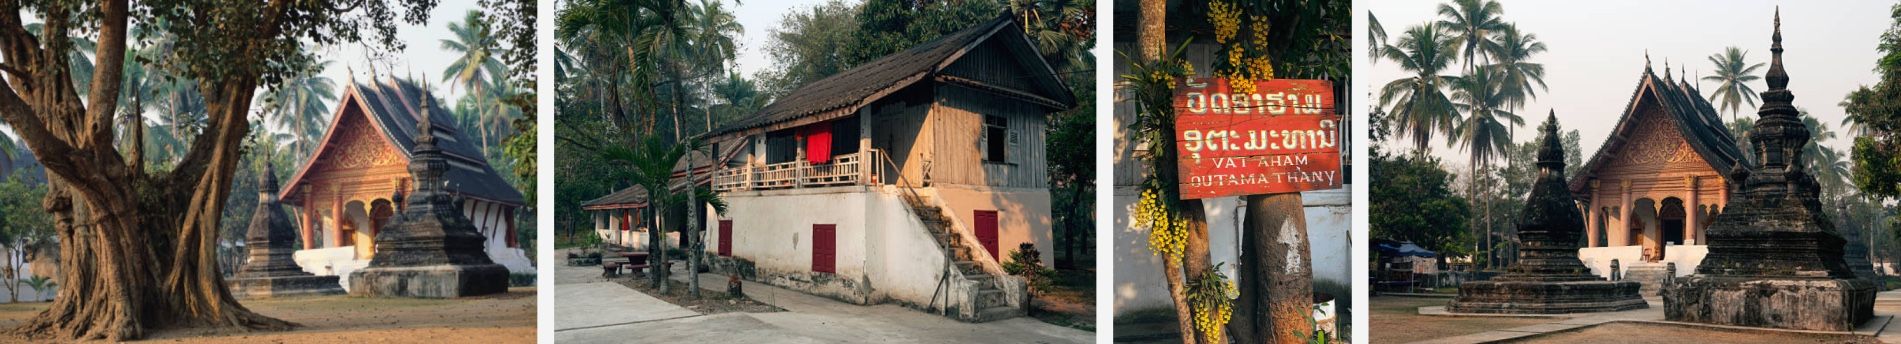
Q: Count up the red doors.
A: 3